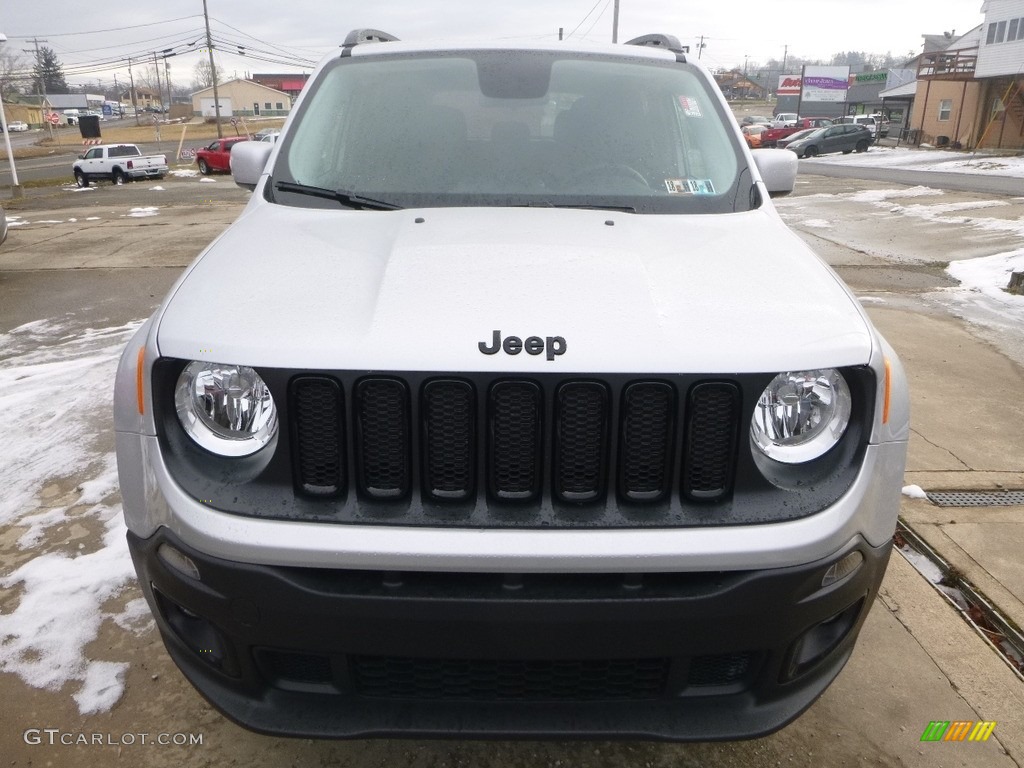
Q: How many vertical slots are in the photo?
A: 7